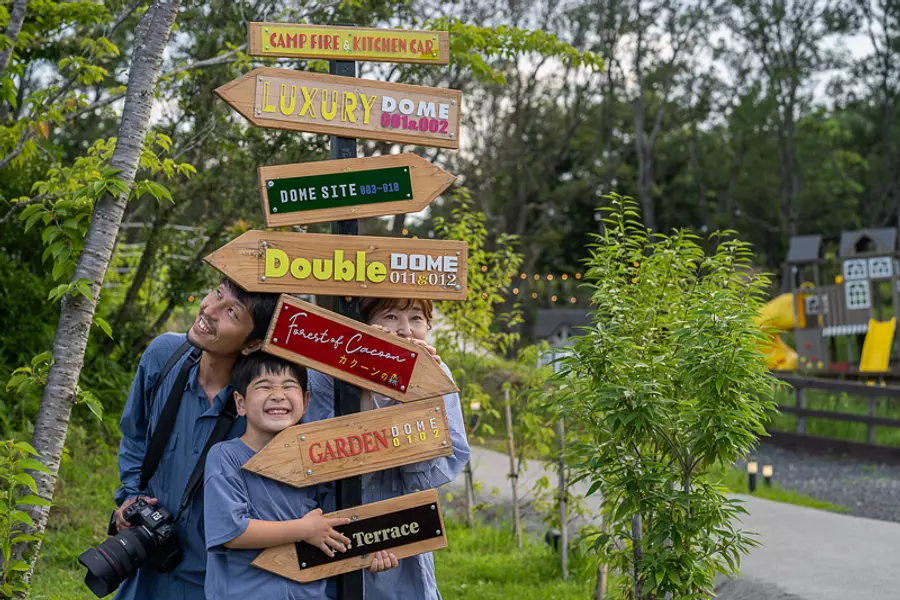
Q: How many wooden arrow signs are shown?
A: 6